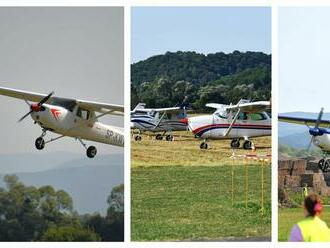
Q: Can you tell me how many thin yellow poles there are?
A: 3